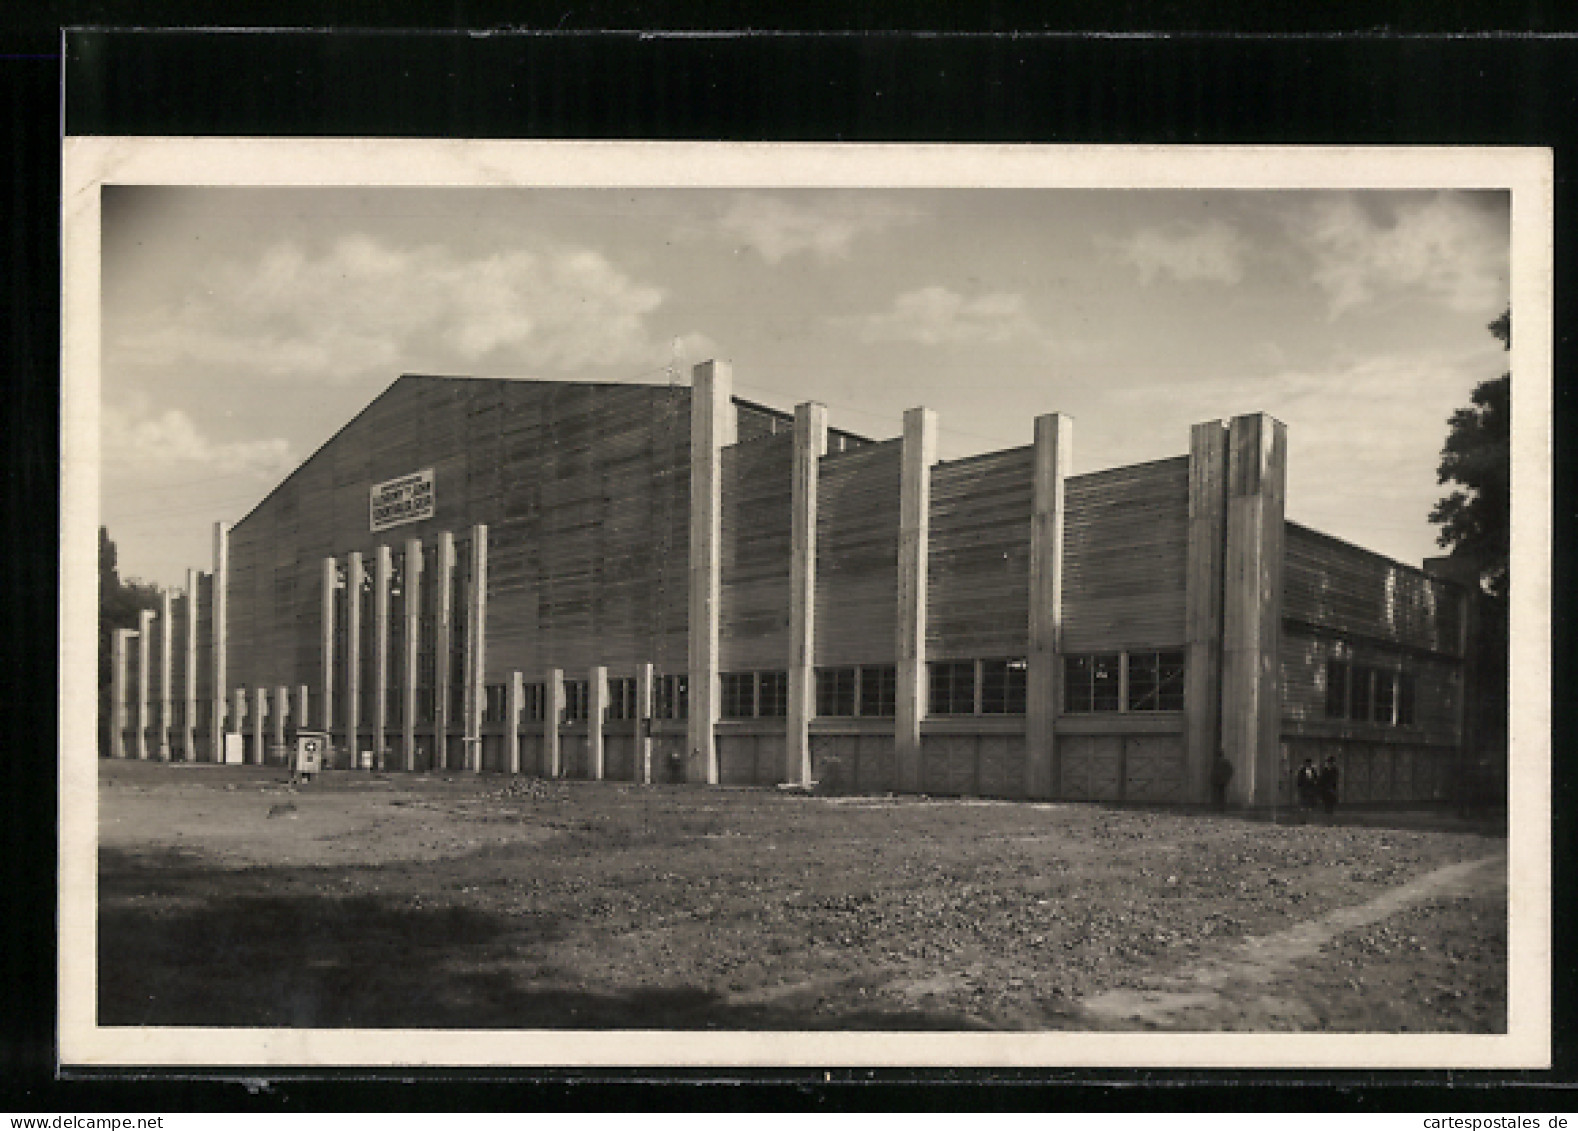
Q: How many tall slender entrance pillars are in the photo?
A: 6